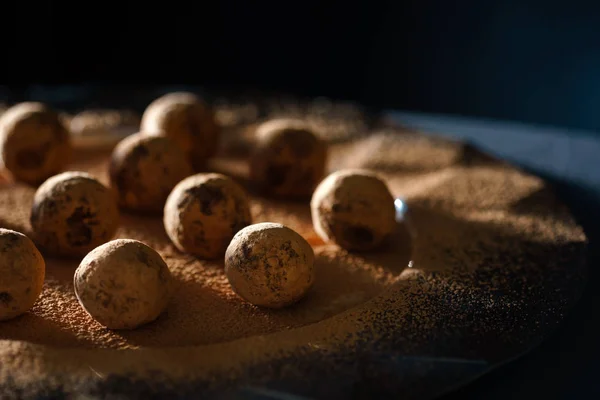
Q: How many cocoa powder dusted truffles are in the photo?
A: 10